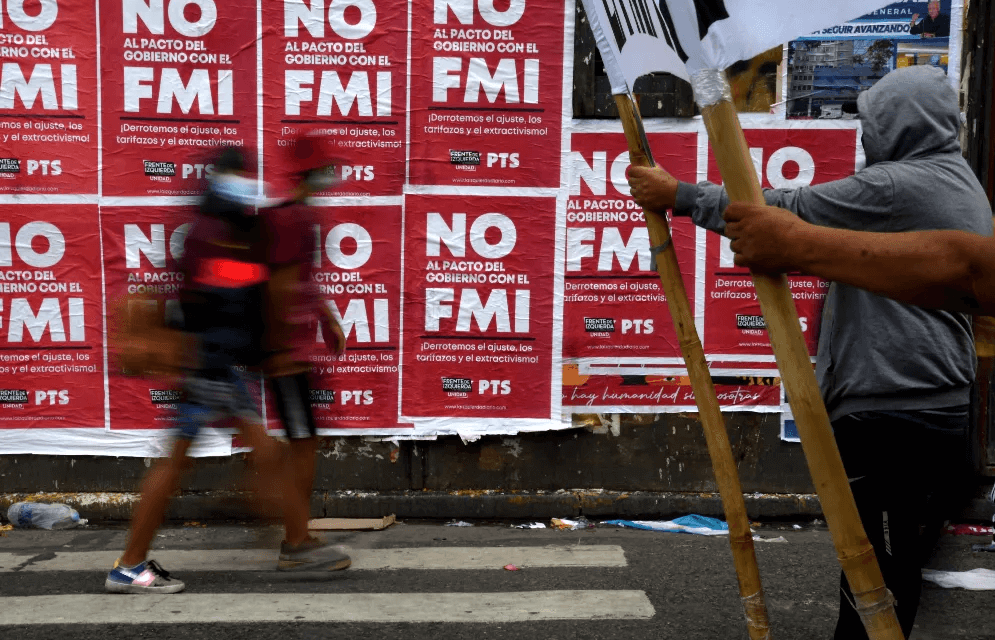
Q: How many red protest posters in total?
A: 10